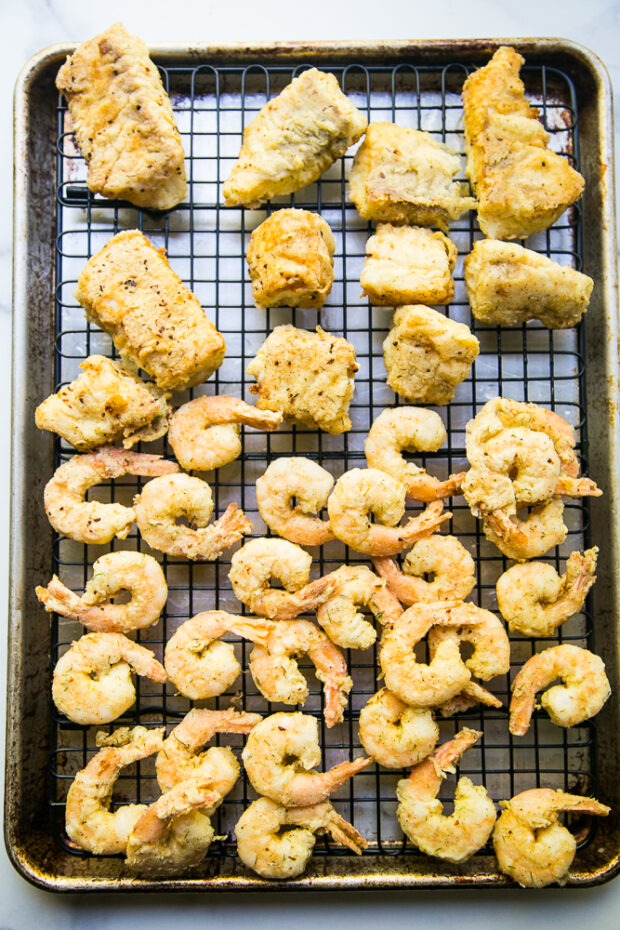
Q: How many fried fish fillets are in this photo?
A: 11